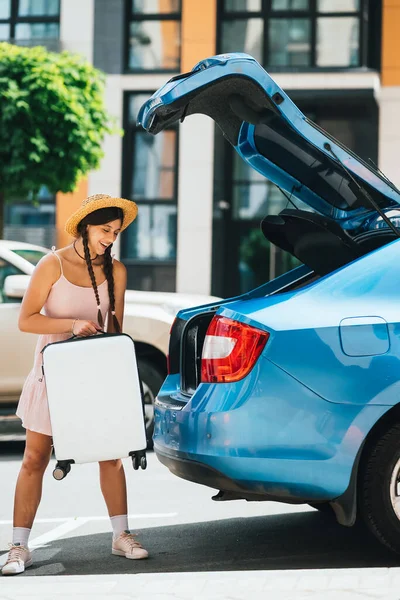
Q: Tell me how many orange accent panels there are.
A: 3